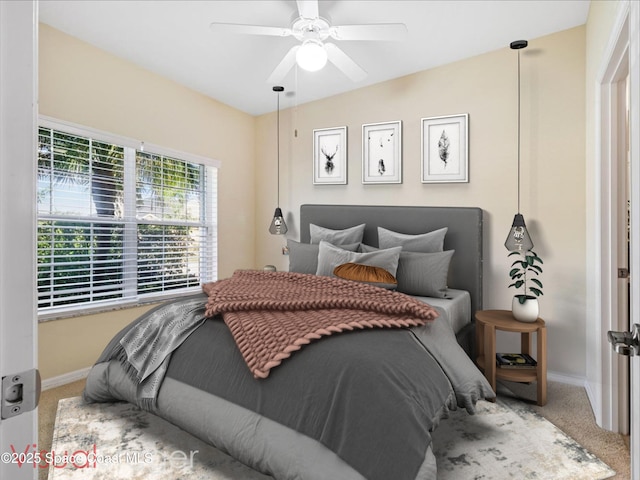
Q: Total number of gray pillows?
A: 5